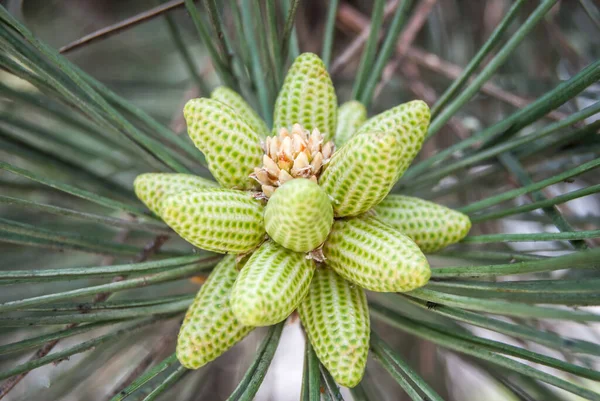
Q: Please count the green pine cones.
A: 14